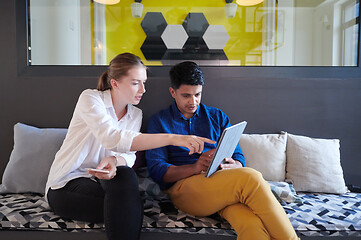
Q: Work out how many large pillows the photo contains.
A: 3